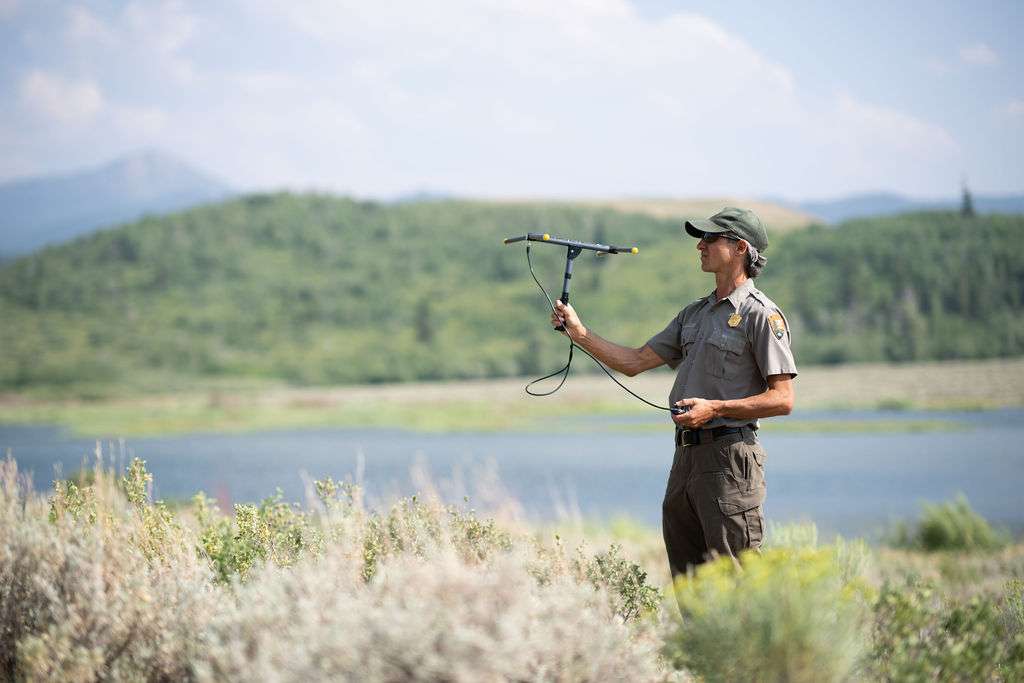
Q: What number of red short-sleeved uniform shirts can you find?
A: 0